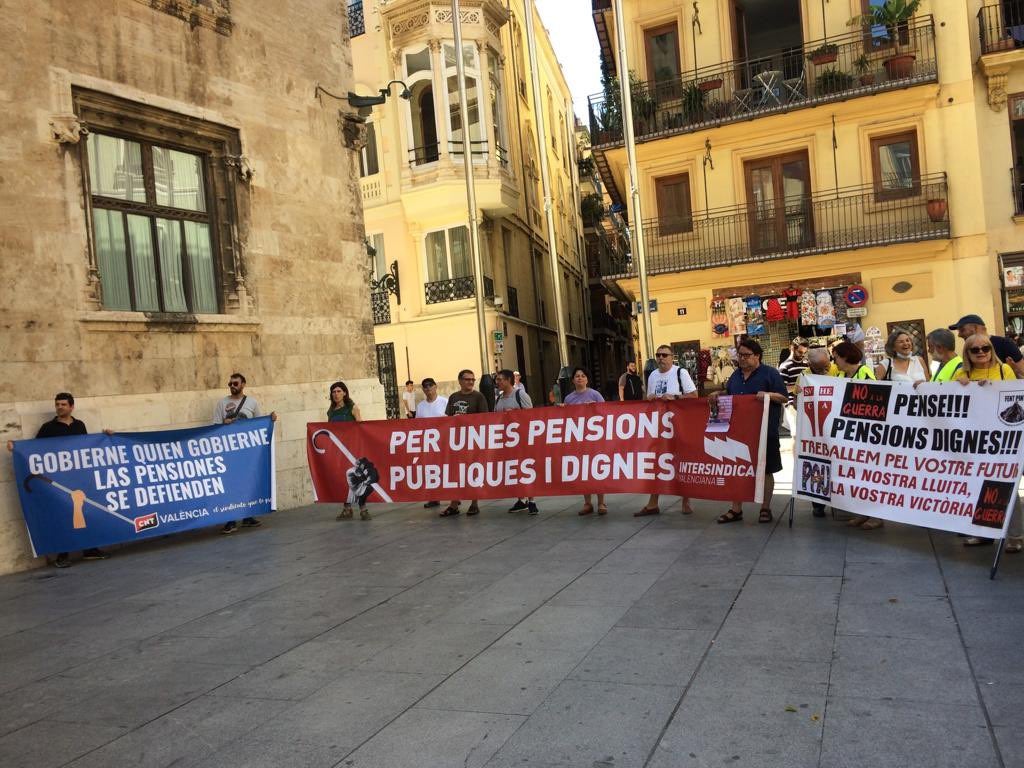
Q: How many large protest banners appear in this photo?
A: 3